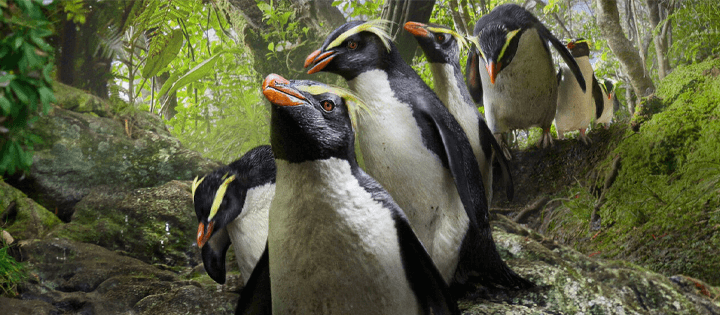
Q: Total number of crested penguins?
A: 7